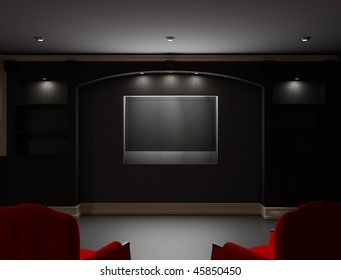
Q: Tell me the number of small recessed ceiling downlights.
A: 3